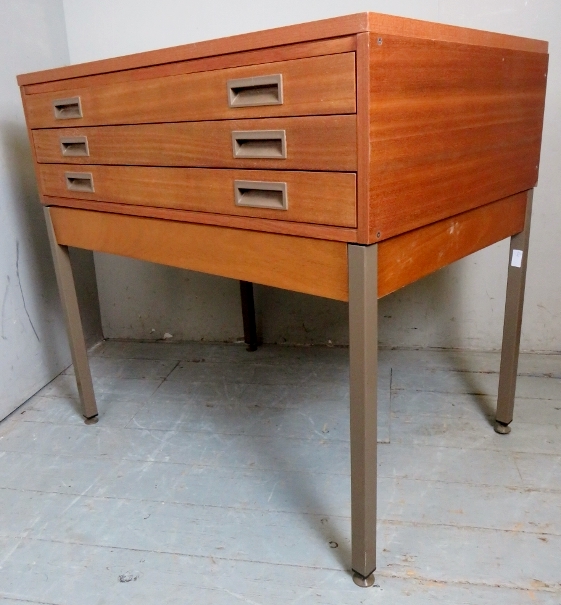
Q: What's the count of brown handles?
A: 6